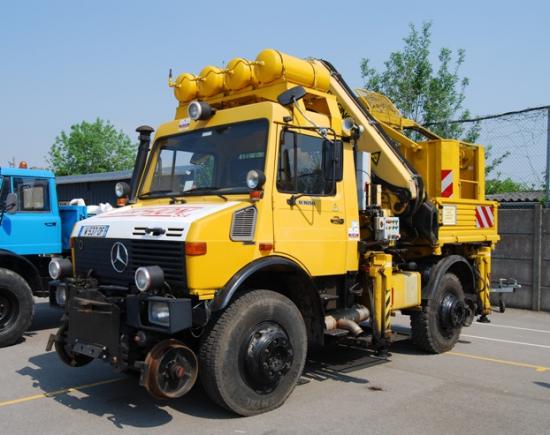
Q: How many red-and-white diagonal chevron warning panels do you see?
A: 2